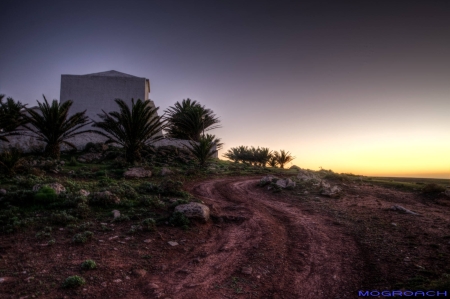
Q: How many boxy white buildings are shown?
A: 1